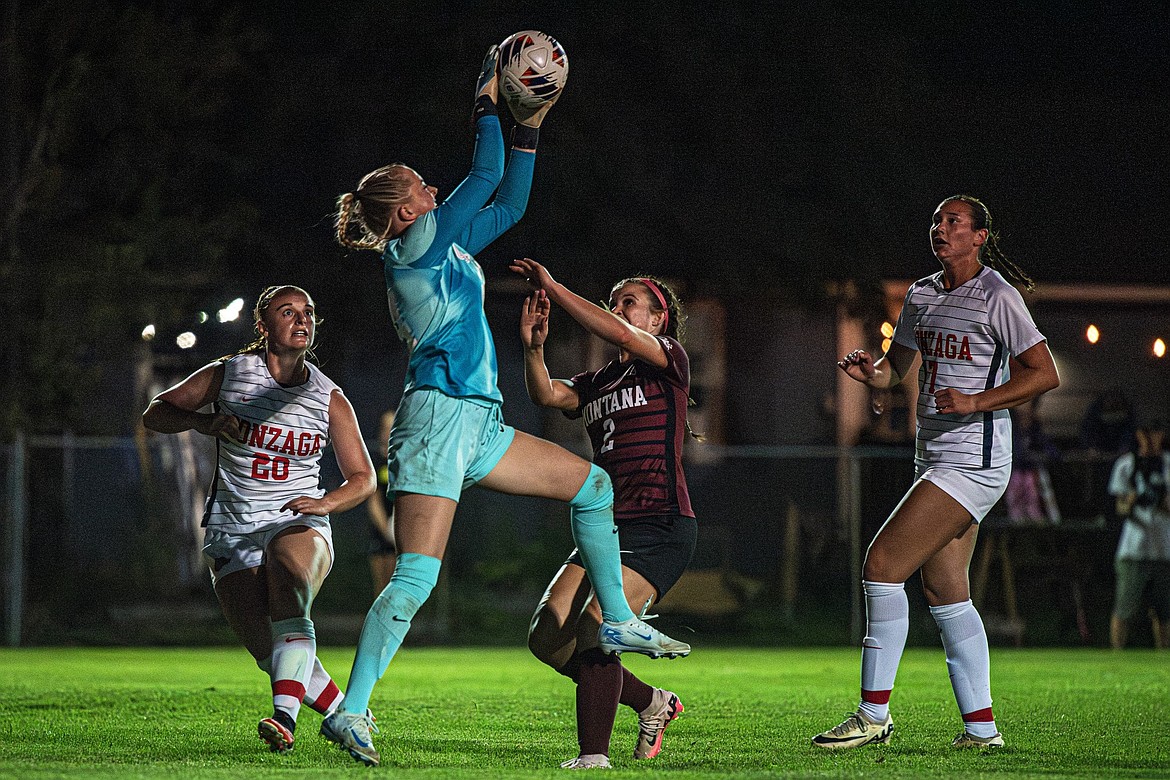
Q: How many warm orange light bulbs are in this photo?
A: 4